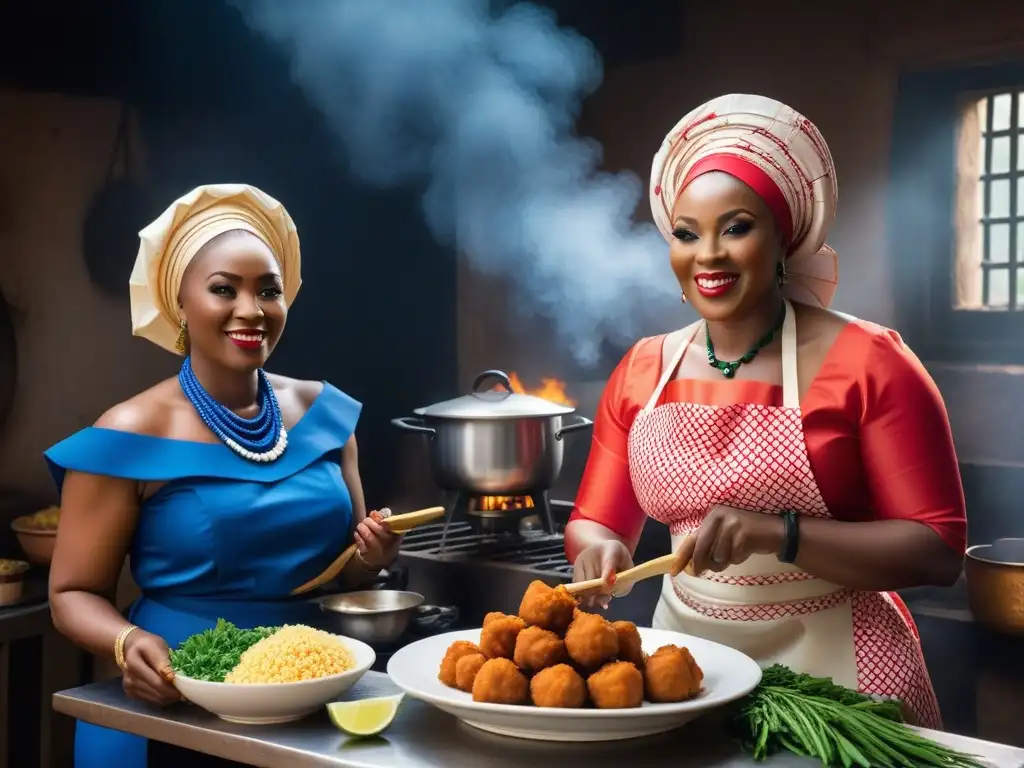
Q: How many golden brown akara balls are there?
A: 11